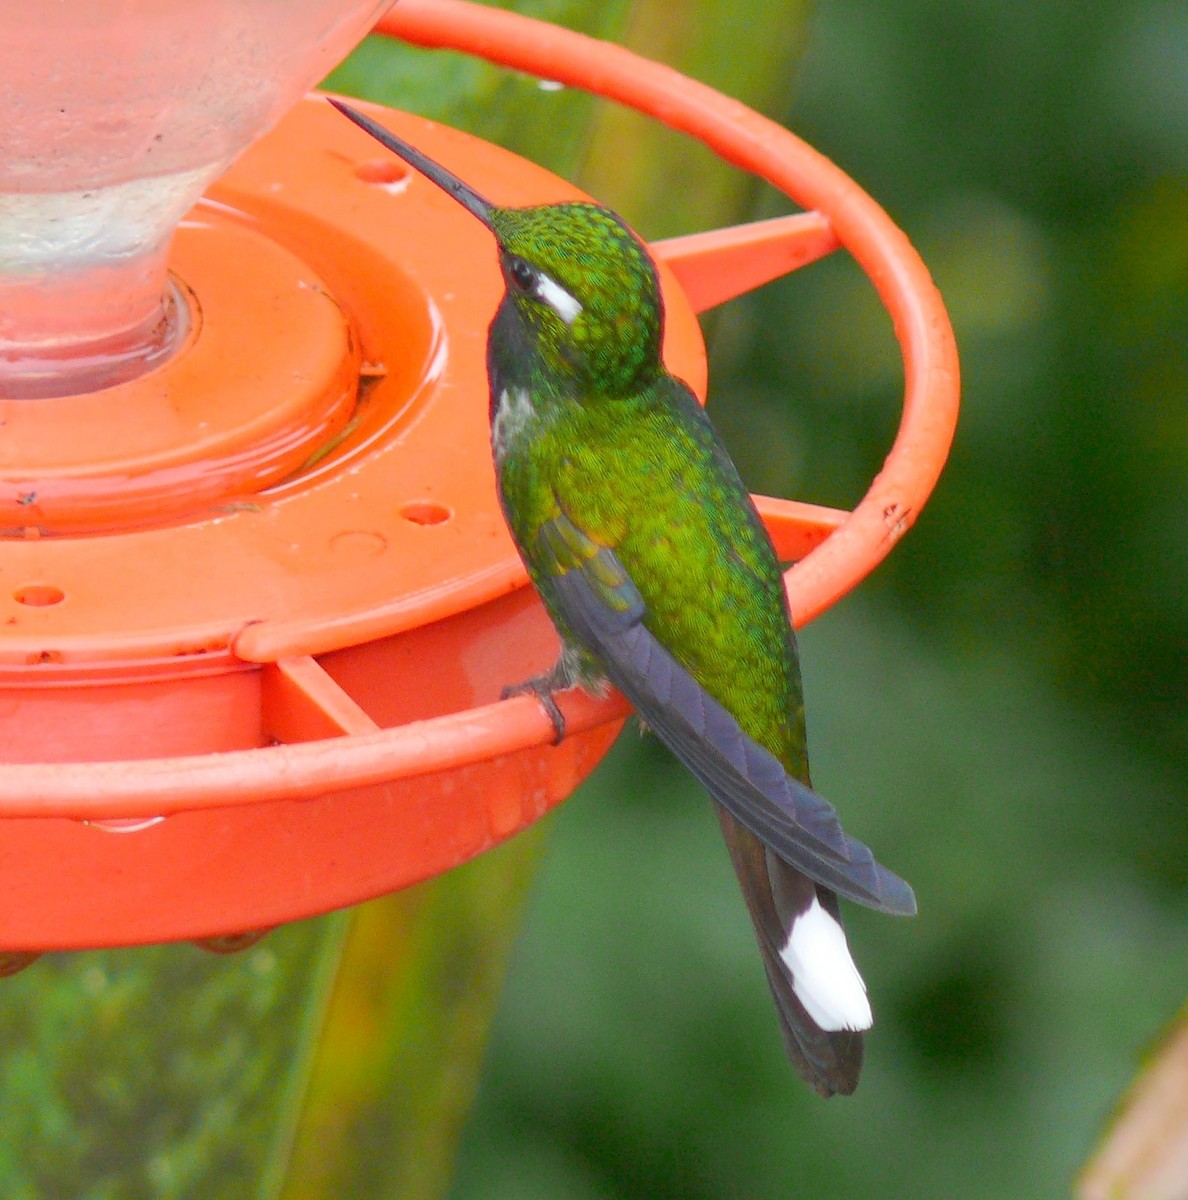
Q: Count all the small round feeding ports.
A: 3